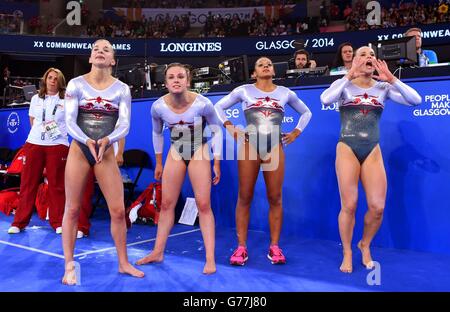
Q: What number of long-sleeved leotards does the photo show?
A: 4